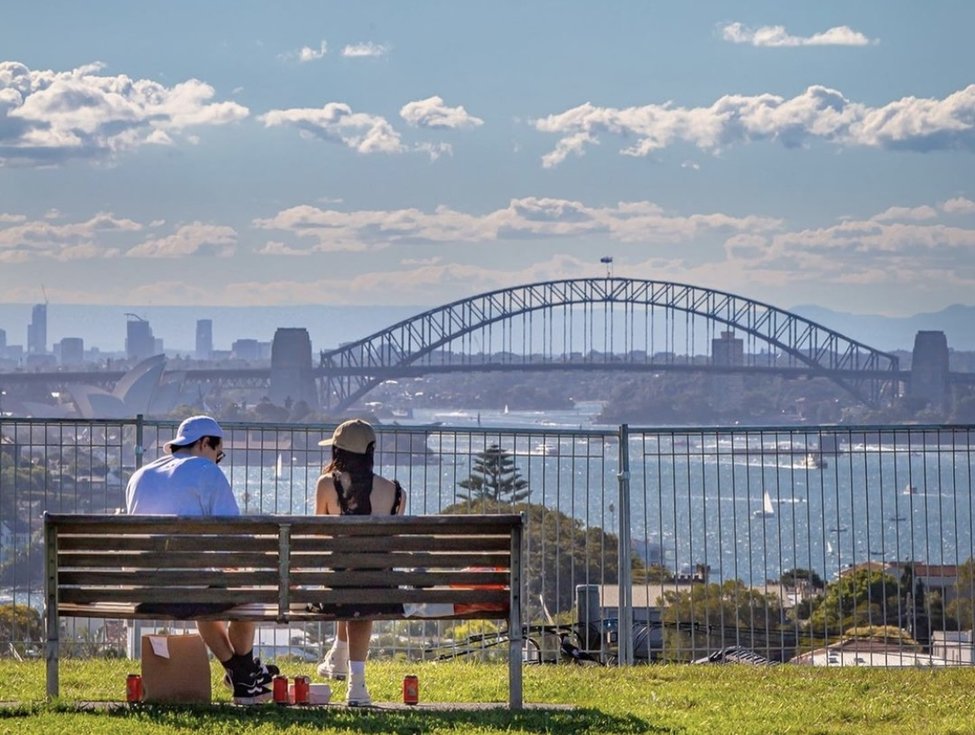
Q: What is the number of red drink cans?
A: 4